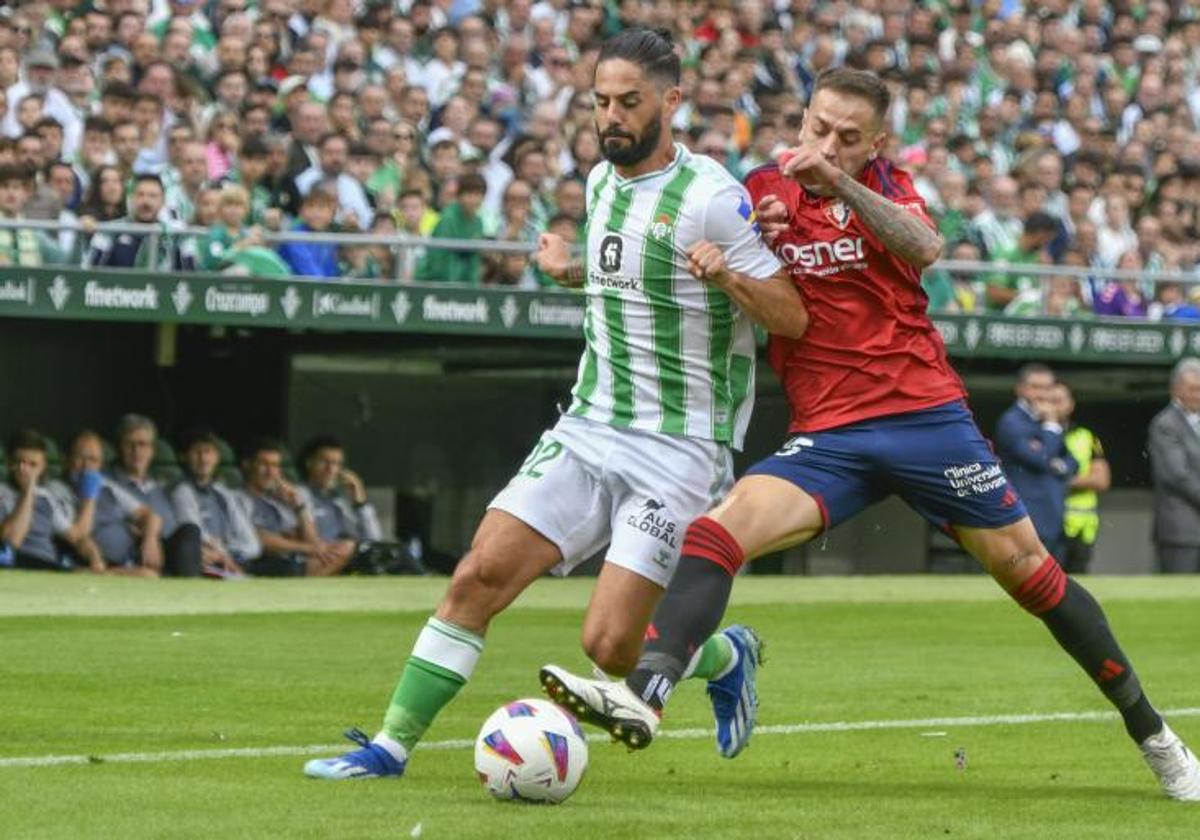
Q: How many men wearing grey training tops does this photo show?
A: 6